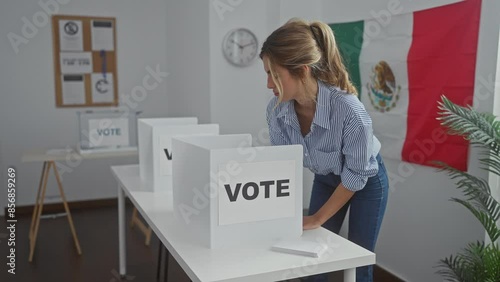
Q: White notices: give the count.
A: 5